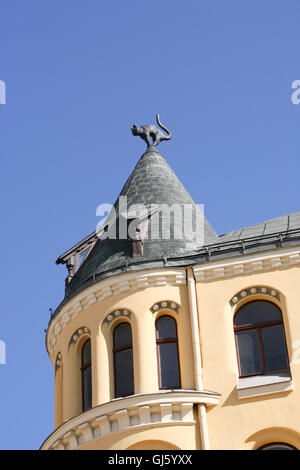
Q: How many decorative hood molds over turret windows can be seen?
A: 4